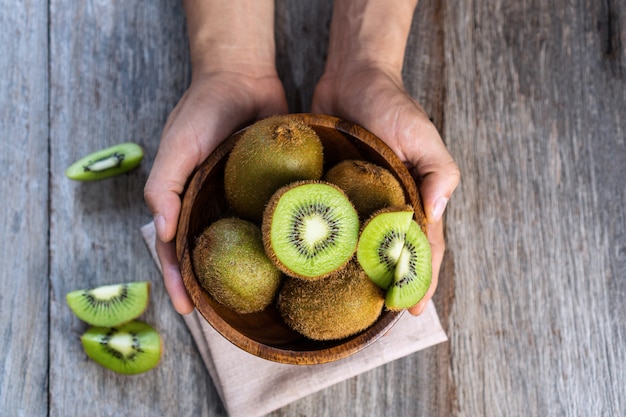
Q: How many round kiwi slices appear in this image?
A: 1